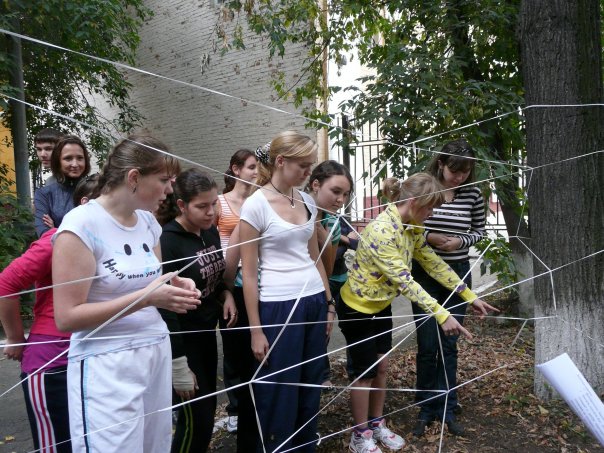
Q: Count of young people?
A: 10